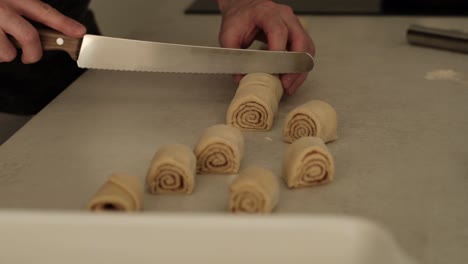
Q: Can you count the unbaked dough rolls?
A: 7